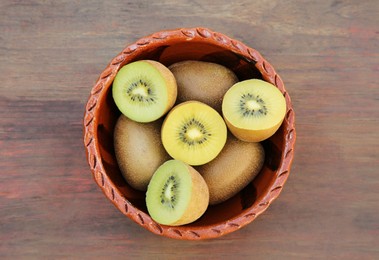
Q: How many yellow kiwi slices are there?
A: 2